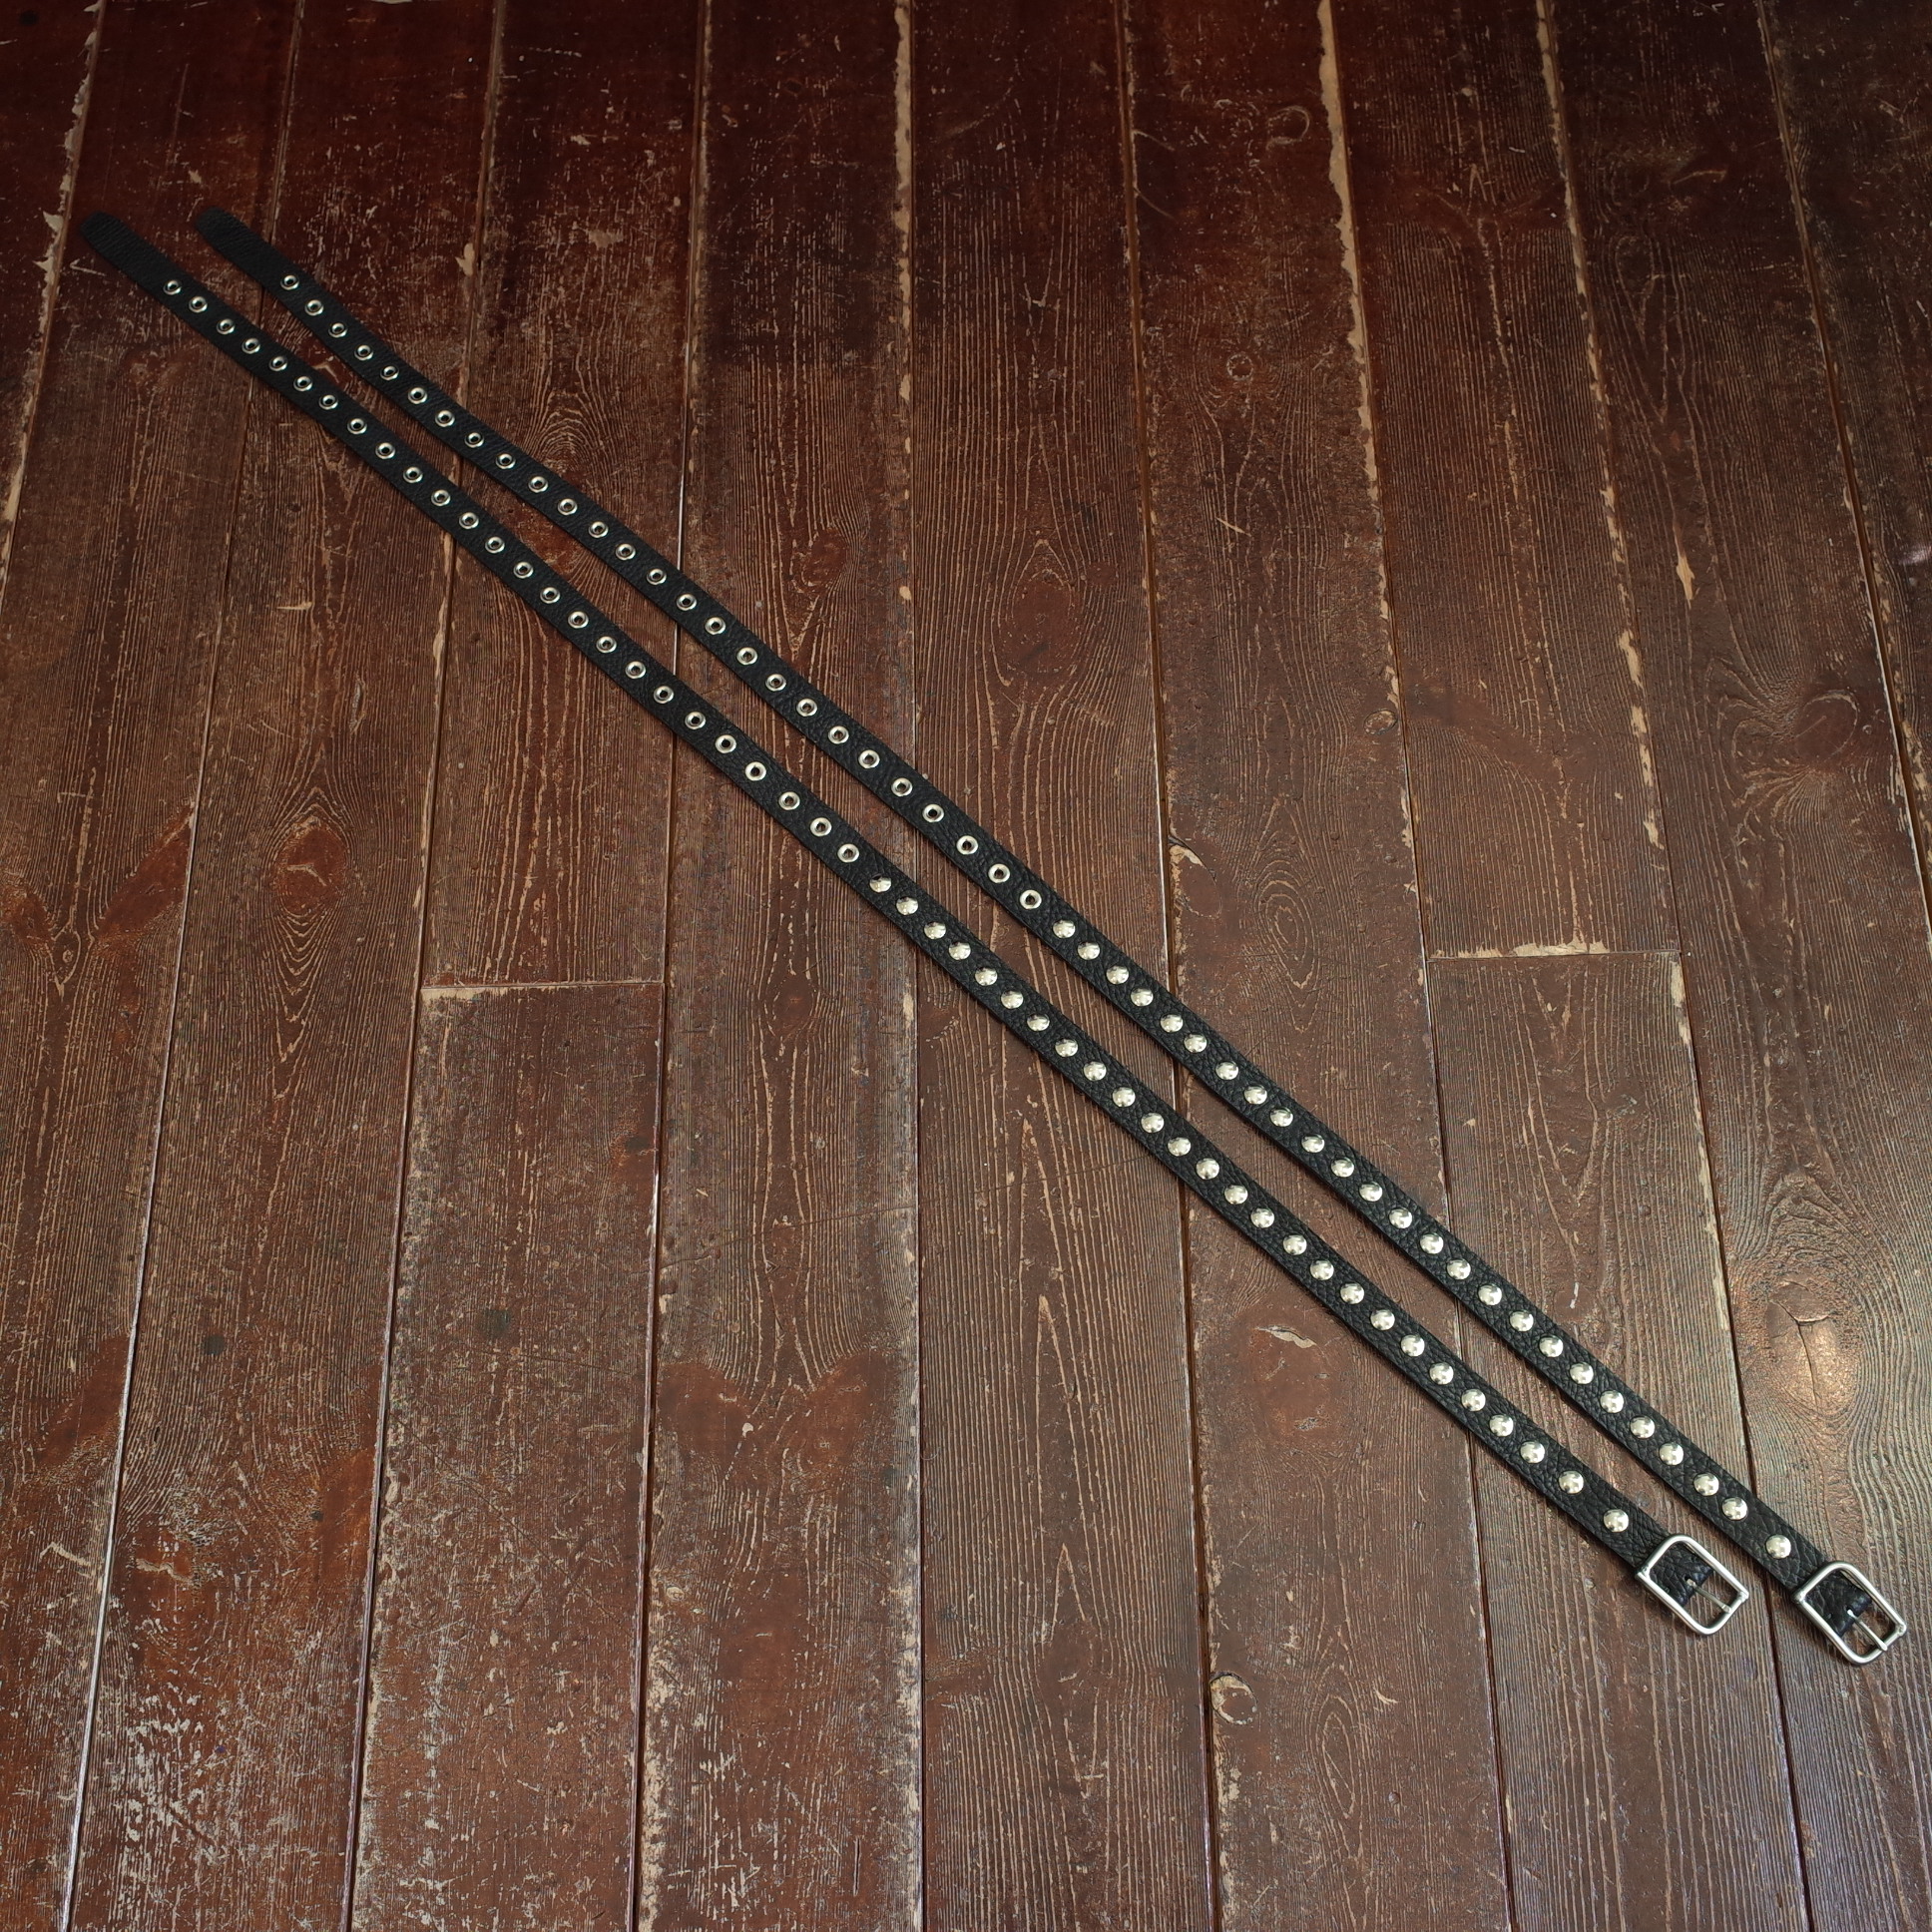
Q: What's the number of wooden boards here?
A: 12